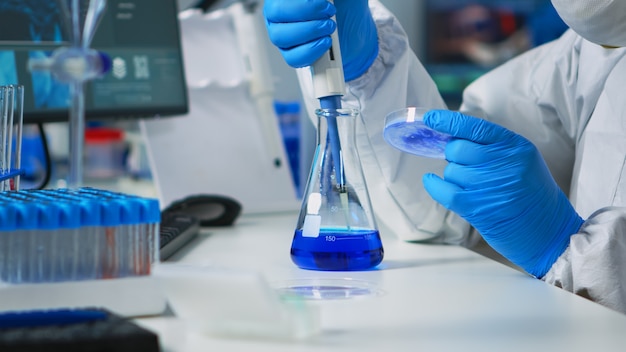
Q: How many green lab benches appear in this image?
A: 0